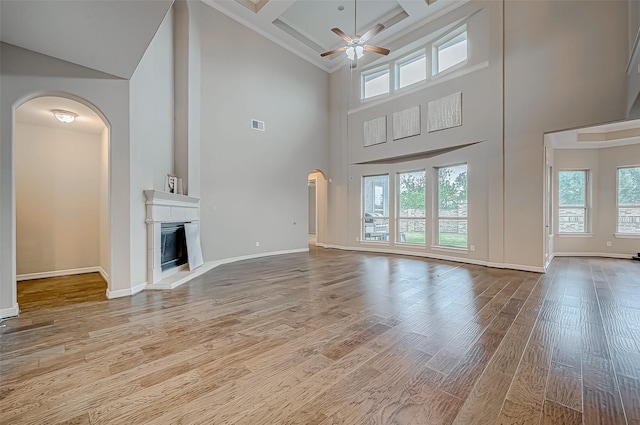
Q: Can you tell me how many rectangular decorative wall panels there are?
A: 3